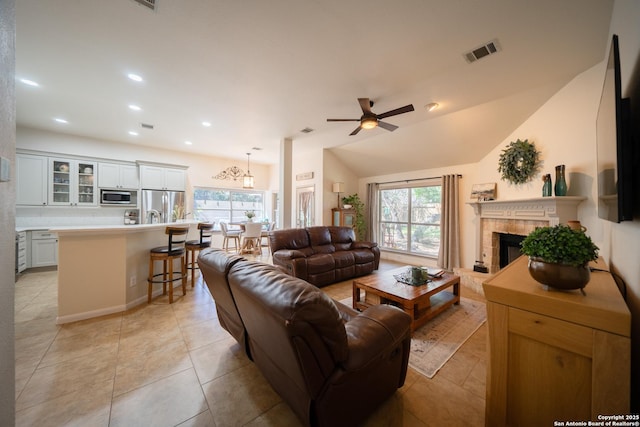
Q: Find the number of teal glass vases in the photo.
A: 2